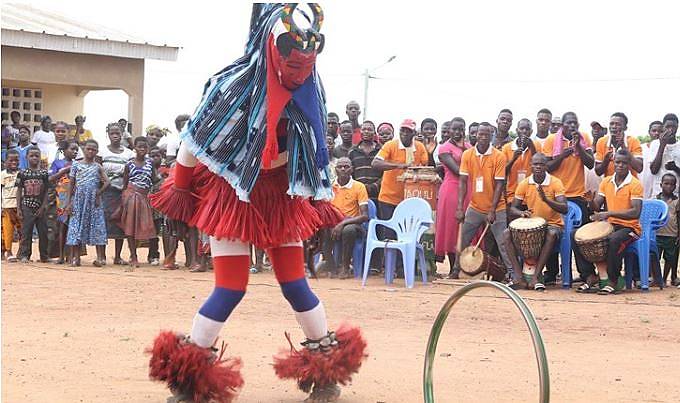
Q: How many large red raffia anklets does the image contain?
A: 2